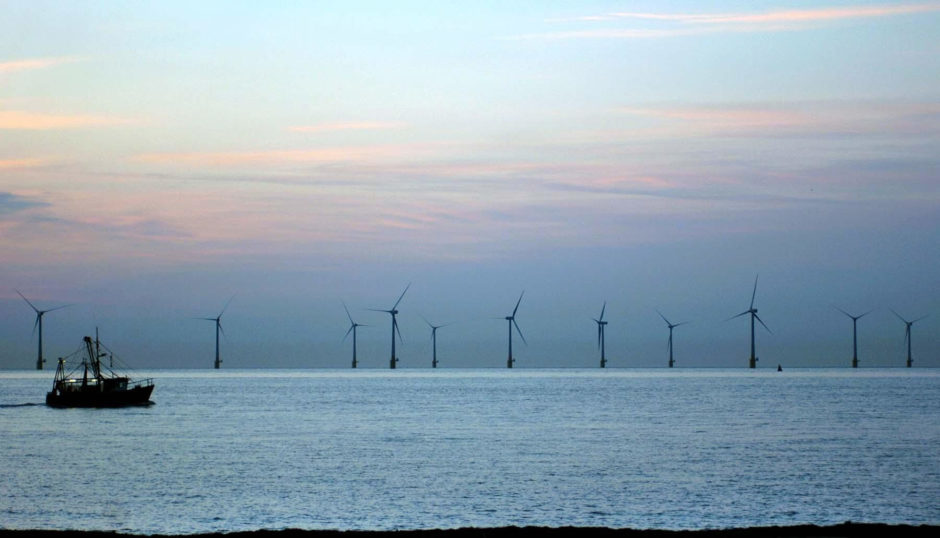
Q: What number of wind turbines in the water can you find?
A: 11